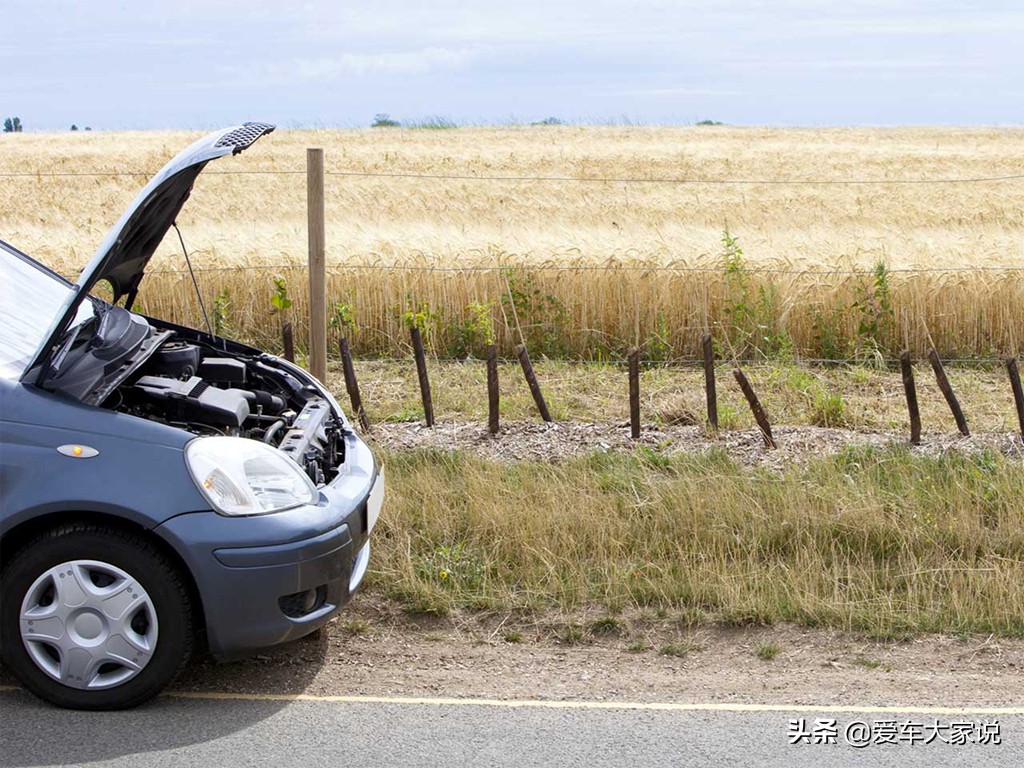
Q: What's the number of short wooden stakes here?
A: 11